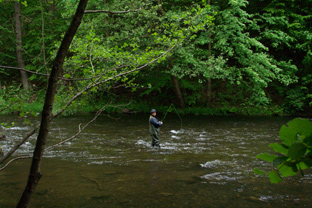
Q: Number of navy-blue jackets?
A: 1